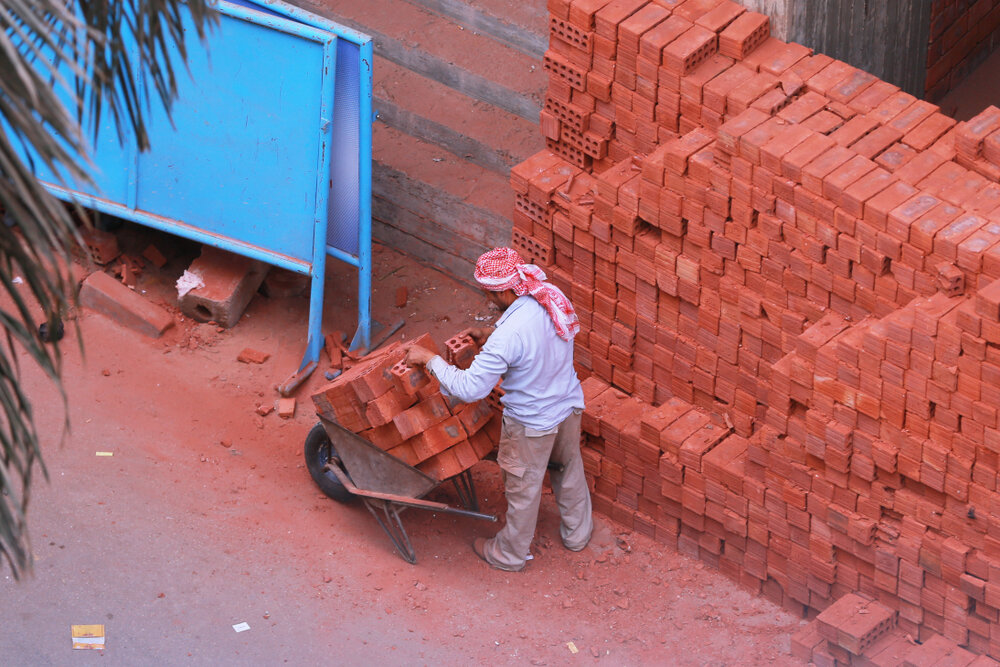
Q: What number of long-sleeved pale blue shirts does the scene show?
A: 1